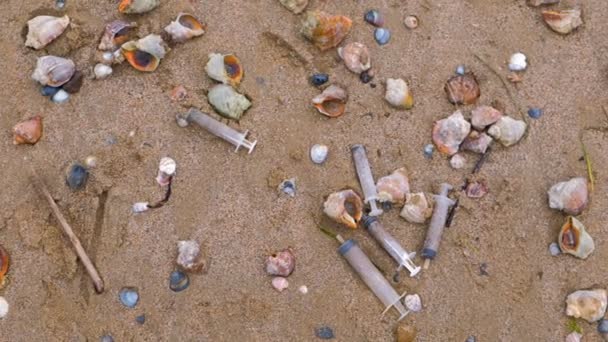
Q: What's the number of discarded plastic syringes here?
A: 5